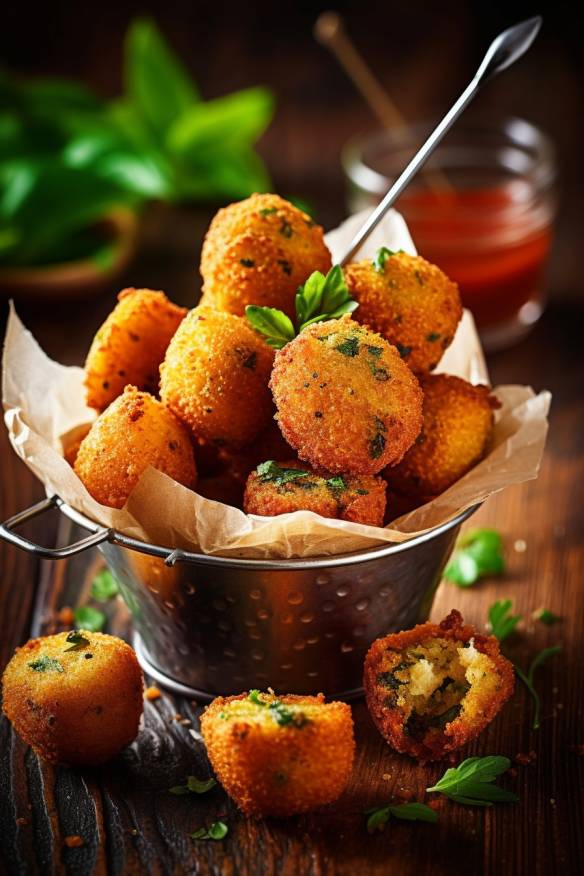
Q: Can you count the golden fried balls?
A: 11